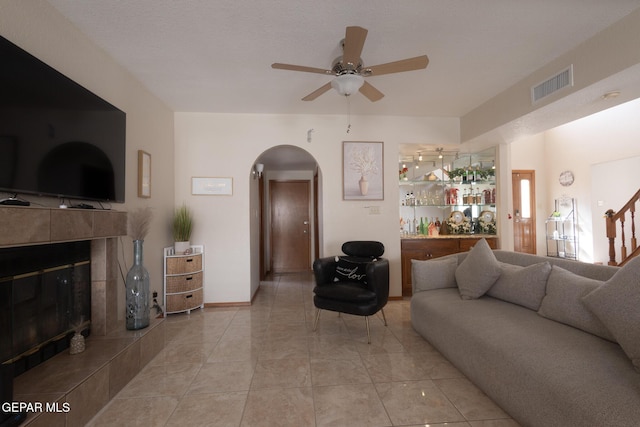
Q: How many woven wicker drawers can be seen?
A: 3